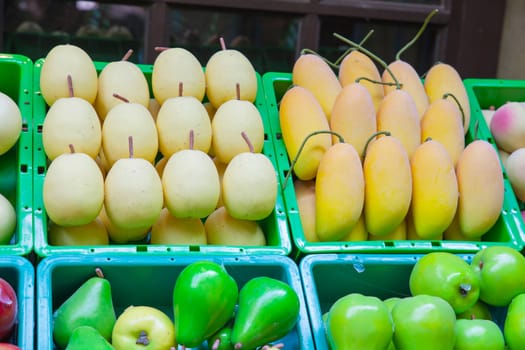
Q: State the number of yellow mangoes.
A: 12